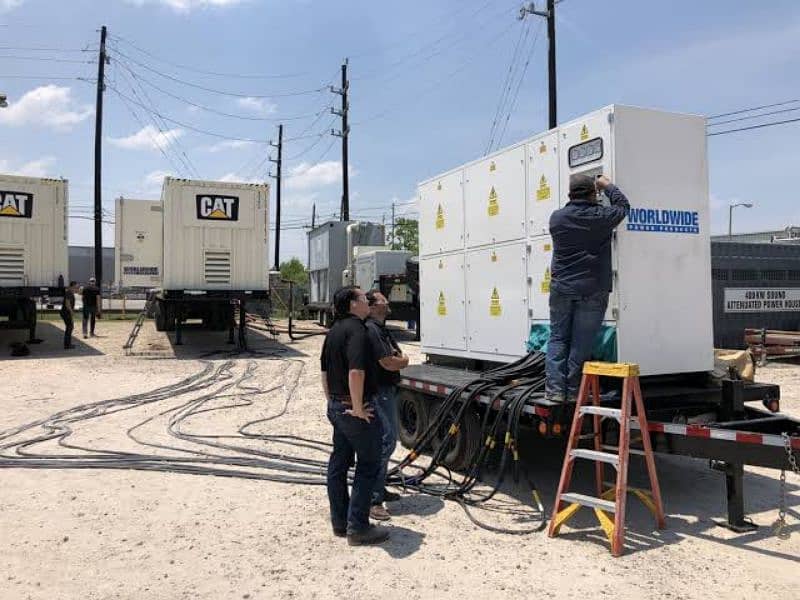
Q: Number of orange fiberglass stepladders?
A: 1